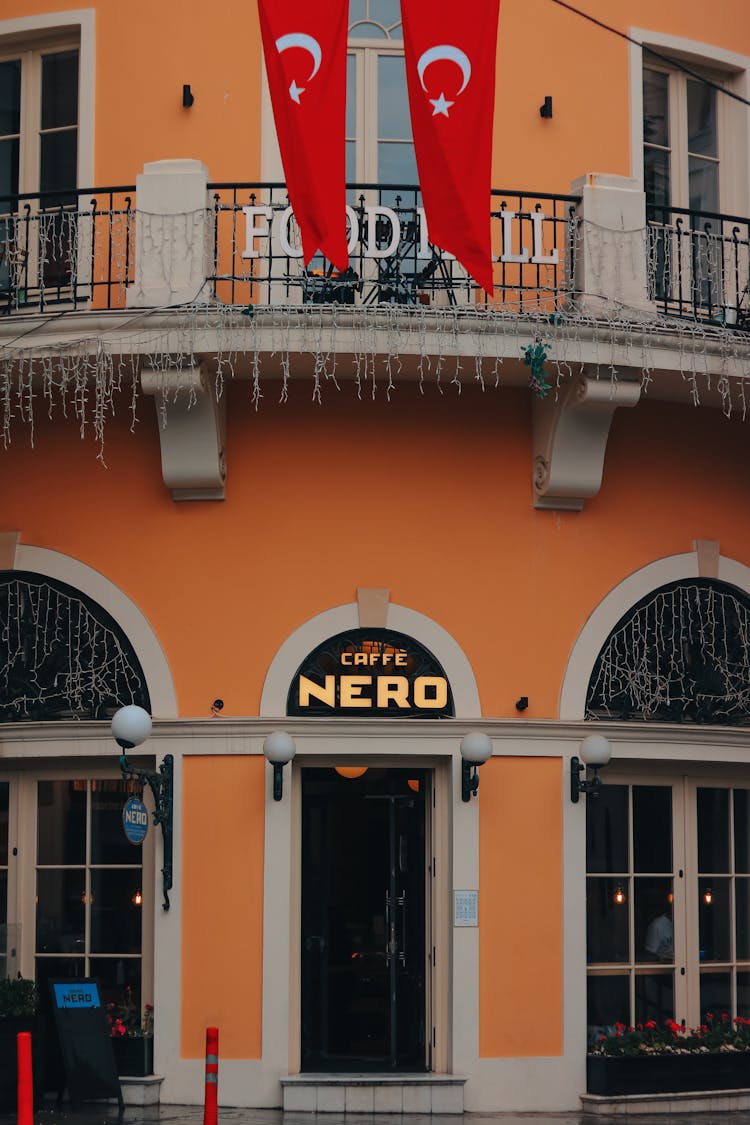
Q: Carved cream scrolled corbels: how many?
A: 2